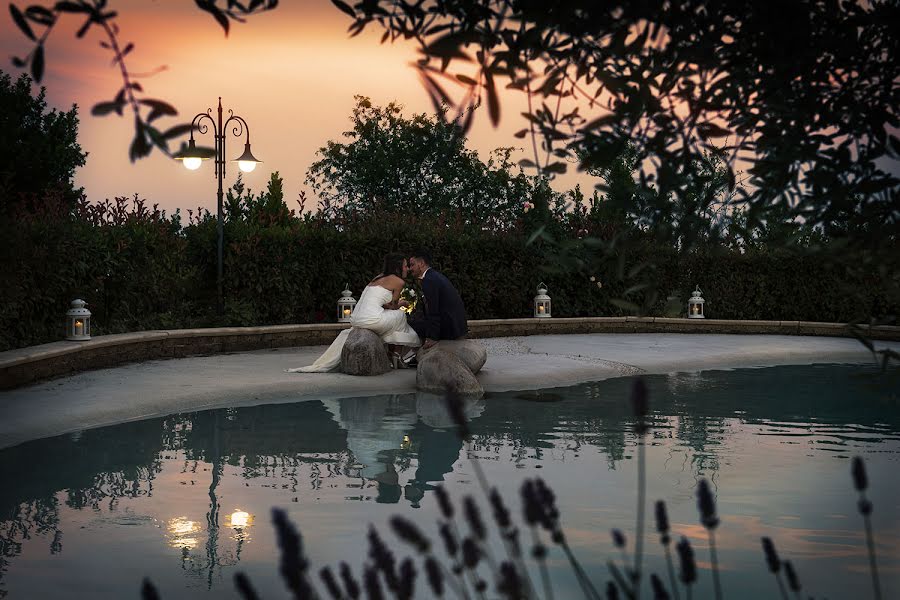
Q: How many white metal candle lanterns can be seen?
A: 4